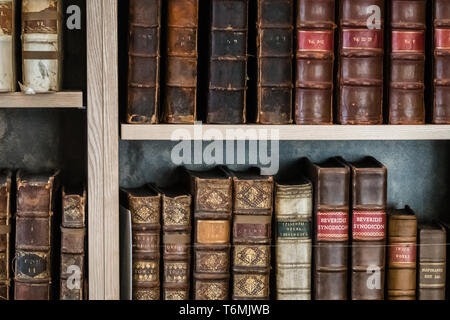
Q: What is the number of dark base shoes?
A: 0